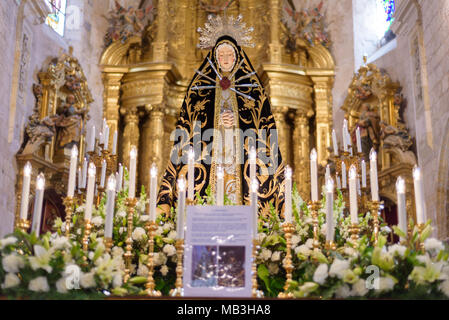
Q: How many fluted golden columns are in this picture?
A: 4